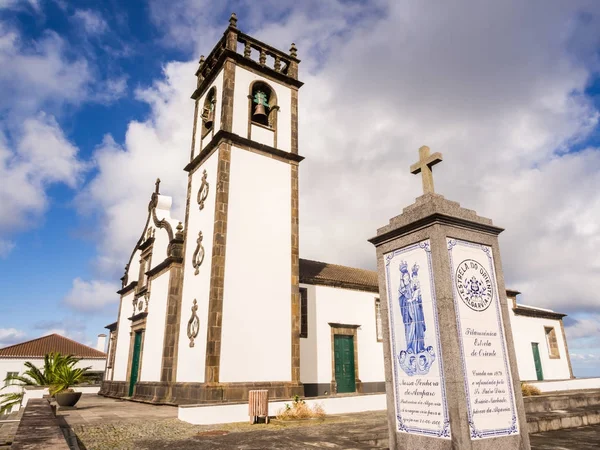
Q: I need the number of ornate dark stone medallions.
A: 3